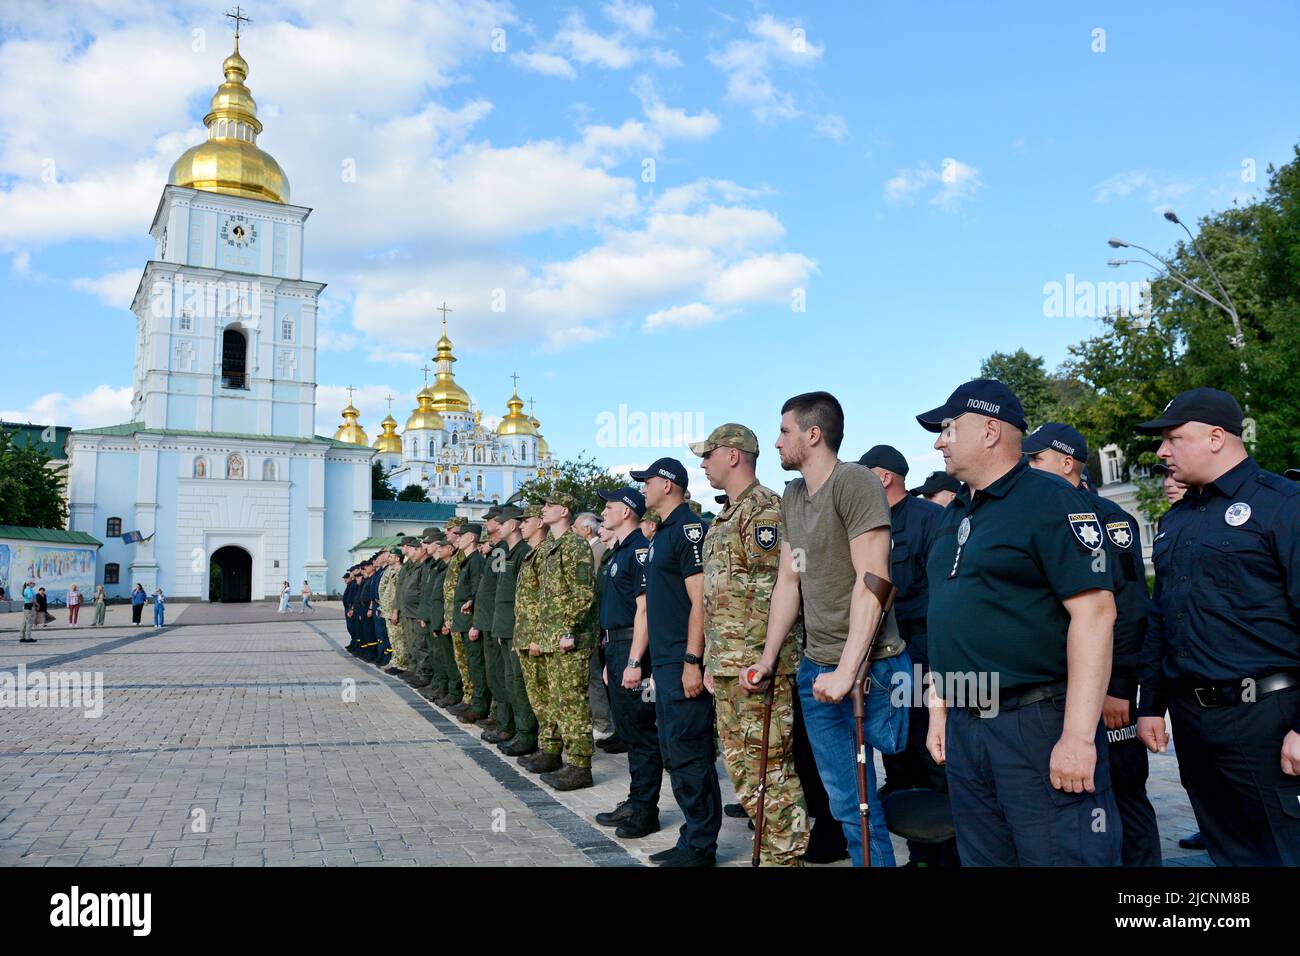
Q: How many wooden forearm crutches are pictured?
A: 2